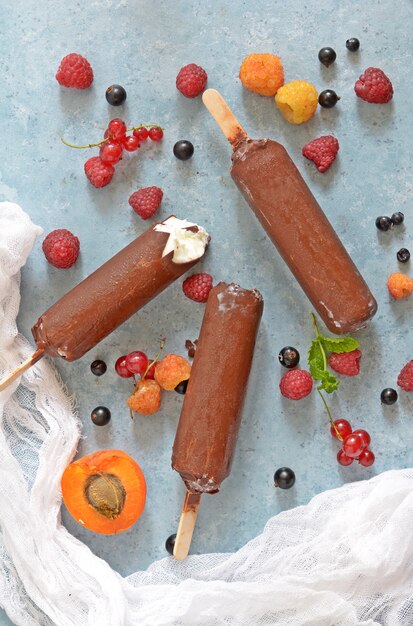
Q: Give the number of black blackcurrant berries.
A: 15